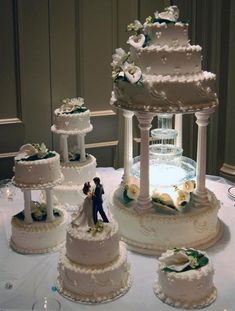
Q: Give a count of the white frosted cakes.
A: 5